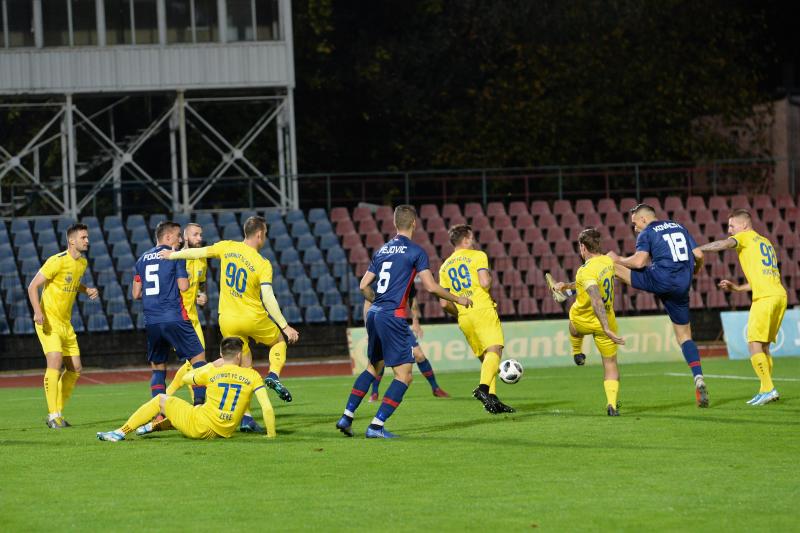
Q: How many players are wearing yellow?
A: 7